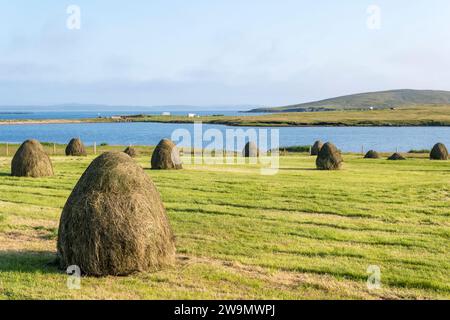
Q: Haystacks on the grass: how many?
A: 11